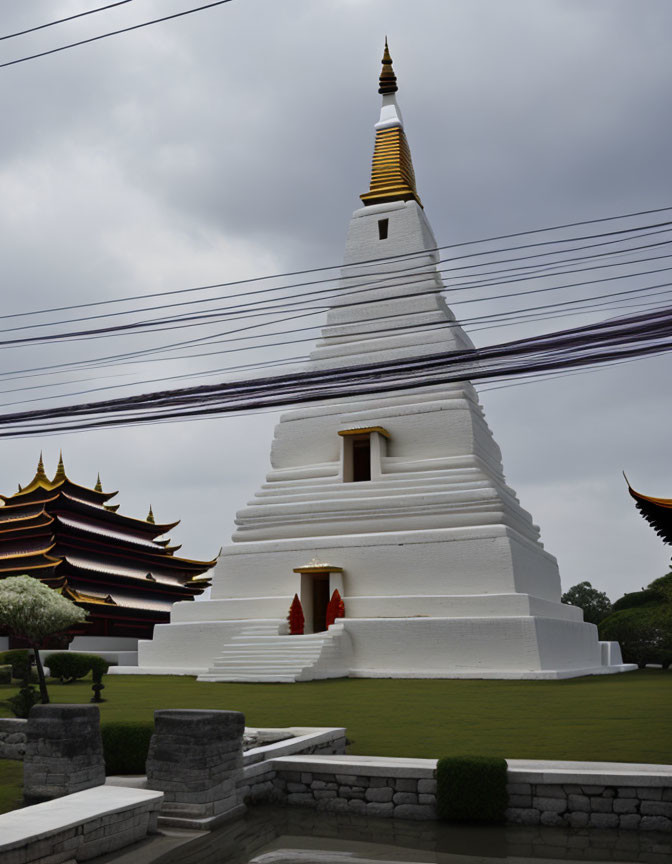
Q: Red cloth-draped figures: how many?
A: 2